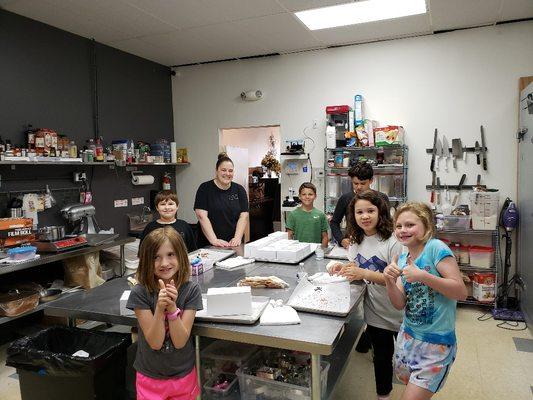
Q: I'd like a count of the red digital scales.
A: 1